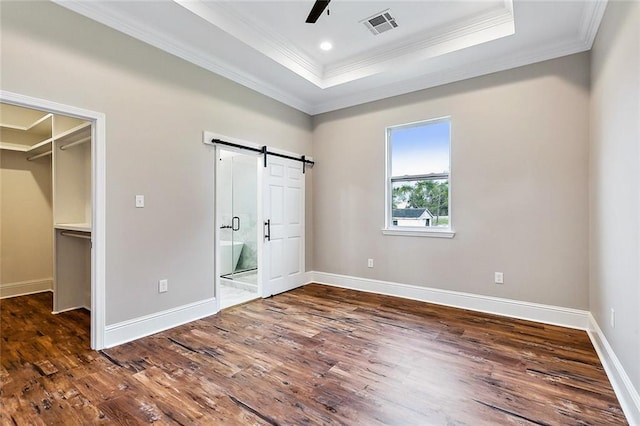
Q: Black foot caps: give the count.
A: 0